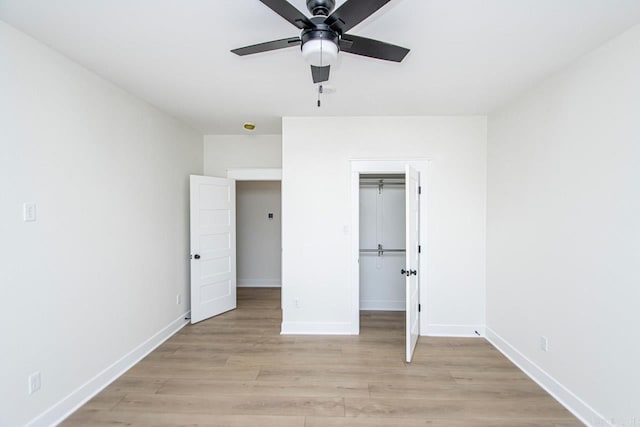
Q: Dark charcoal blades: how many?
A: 5